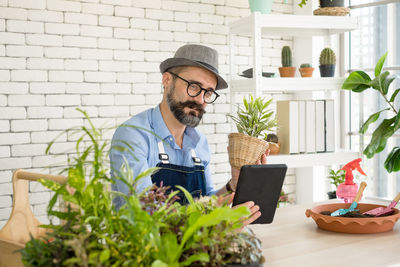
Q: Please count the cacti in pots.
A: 3